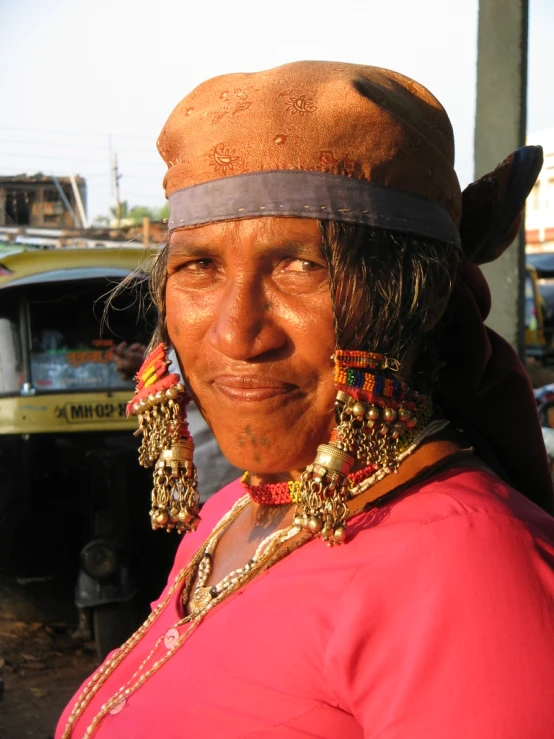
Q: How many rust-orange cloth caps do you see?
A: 1